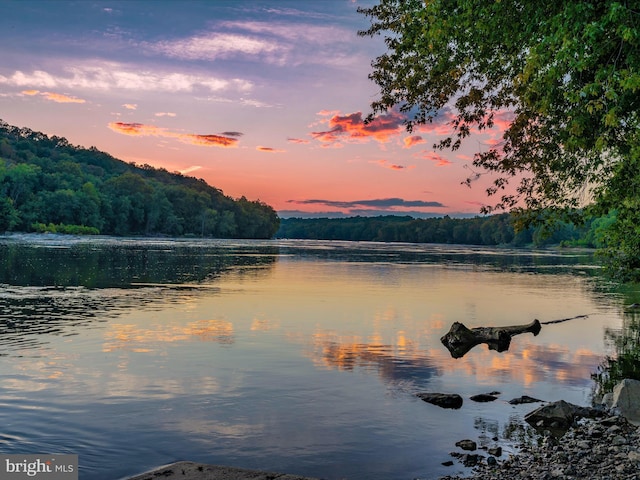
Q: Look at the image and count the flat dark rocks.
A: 3